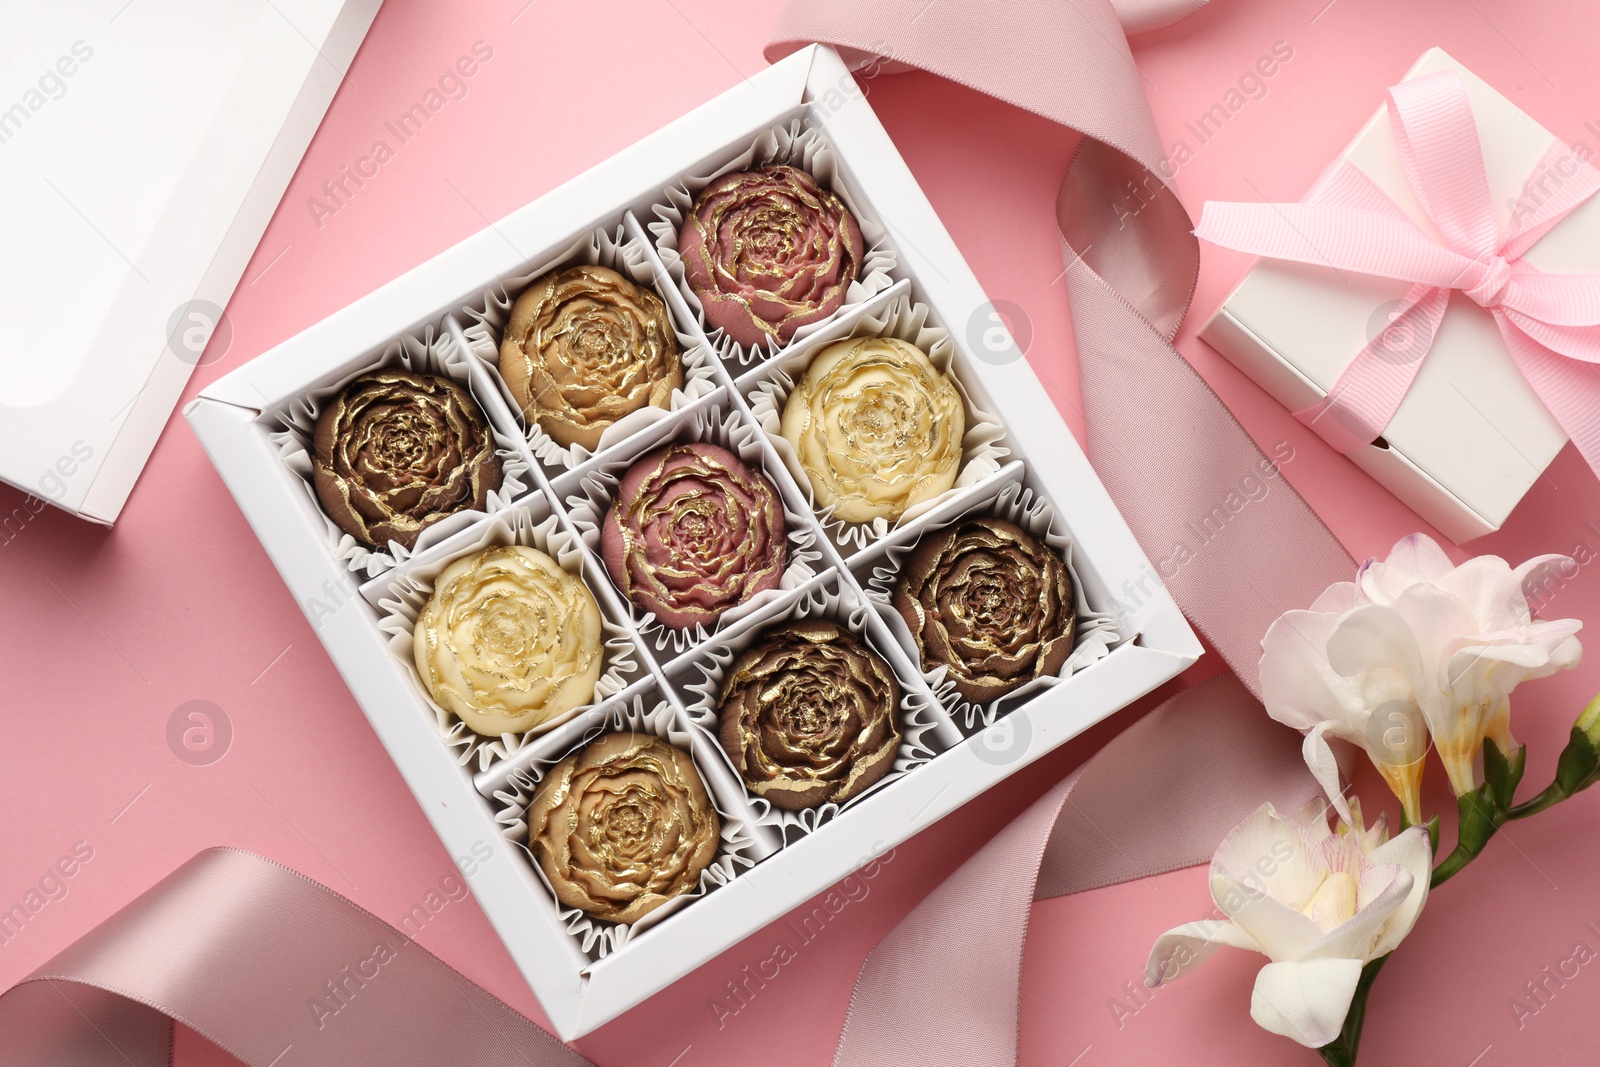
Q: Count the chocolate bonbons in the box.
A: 9